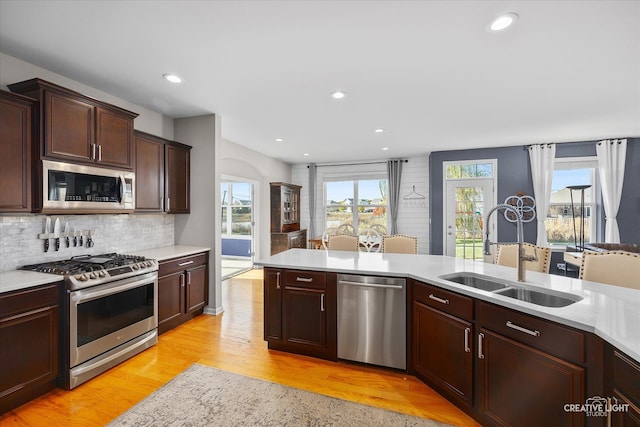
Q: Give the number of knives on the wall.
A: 5